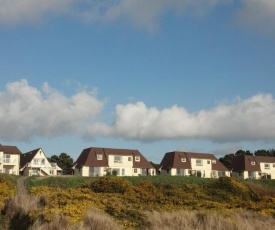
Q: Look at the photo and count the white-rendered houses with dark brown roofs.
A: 5